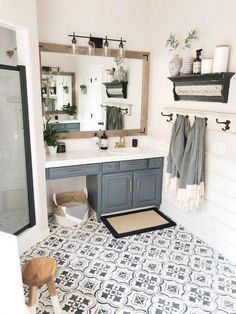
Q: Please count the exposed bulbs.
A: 4